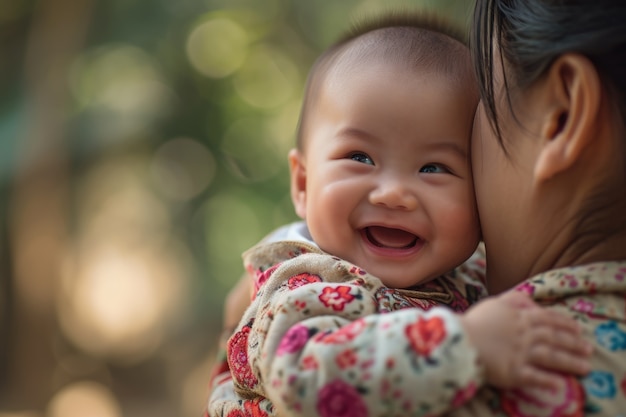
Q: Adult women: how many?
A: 1